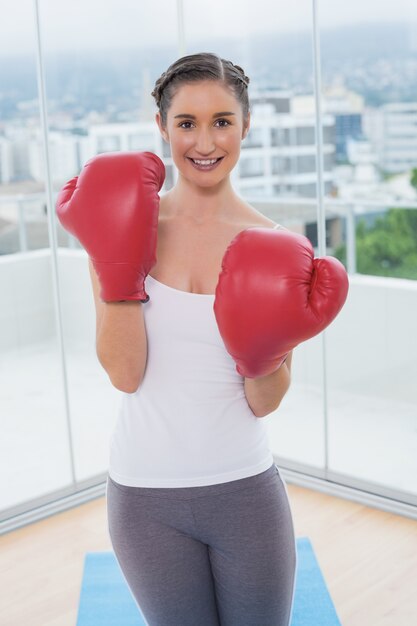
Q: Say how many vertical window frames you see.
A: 3